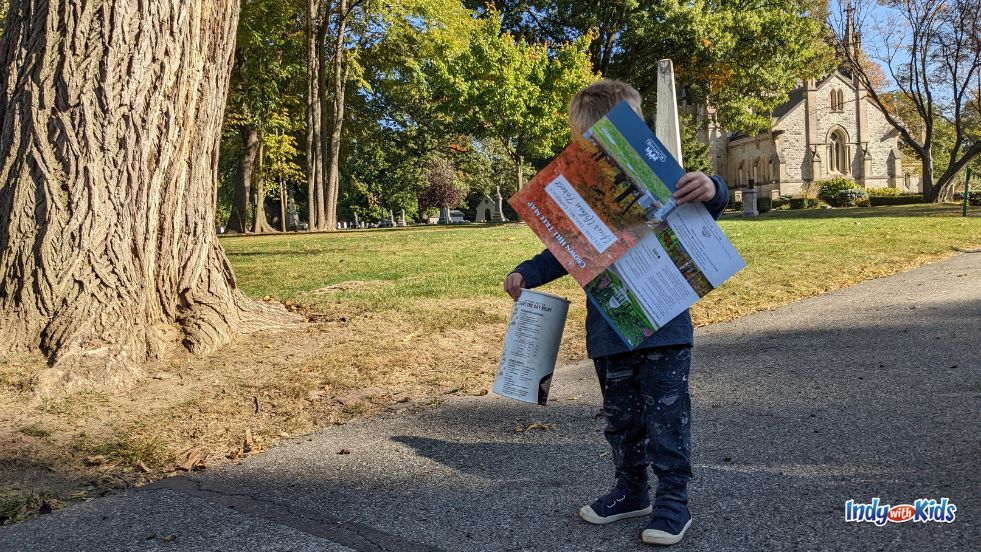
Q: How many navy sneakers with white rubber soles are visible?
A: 2